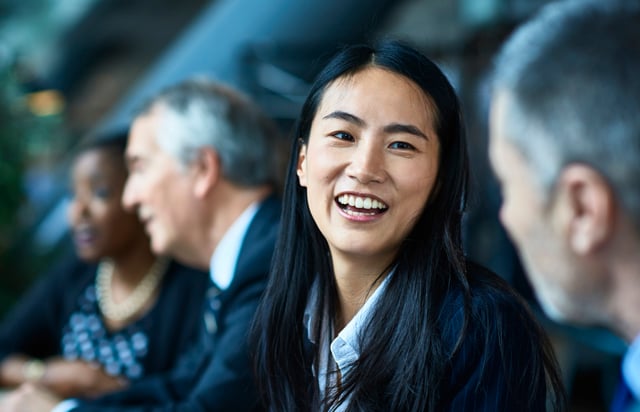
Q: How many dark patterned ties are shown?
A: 1